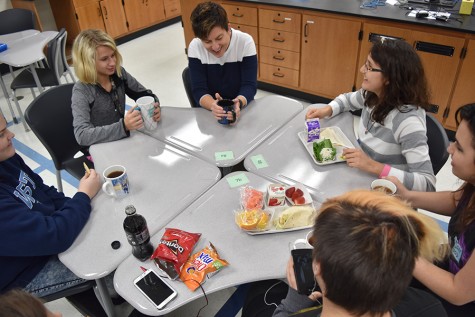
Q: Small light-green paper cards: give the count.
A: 3